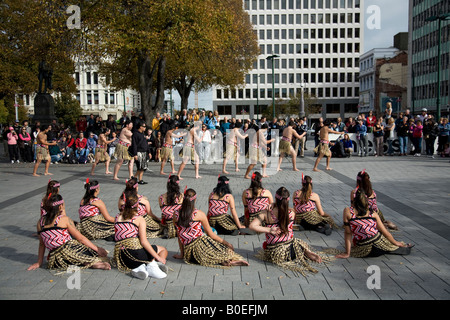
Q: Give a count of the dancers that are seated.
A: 13